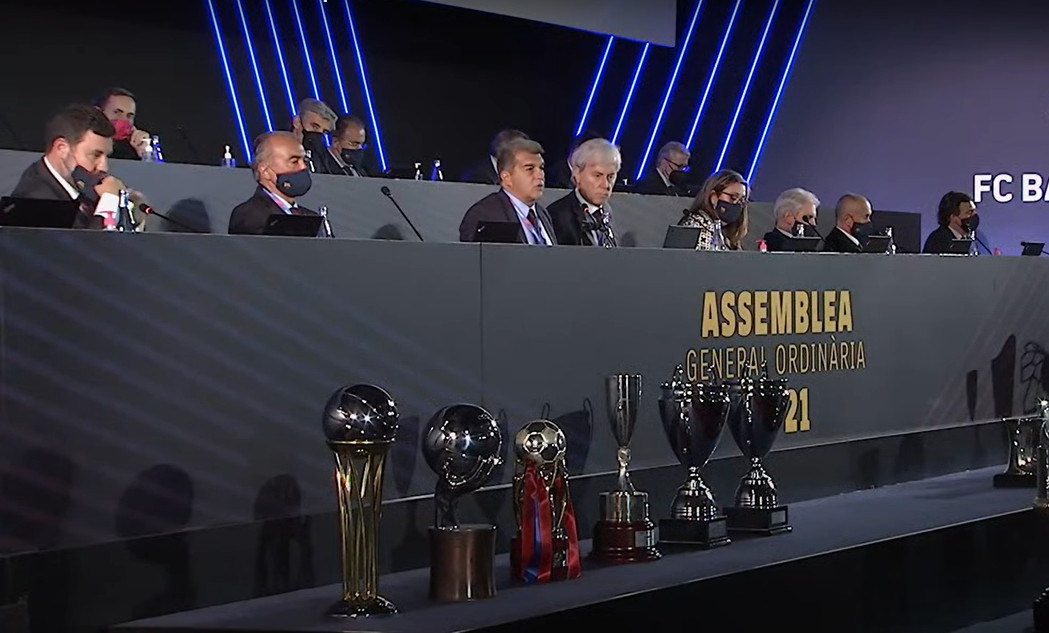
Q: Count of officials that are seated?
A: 14